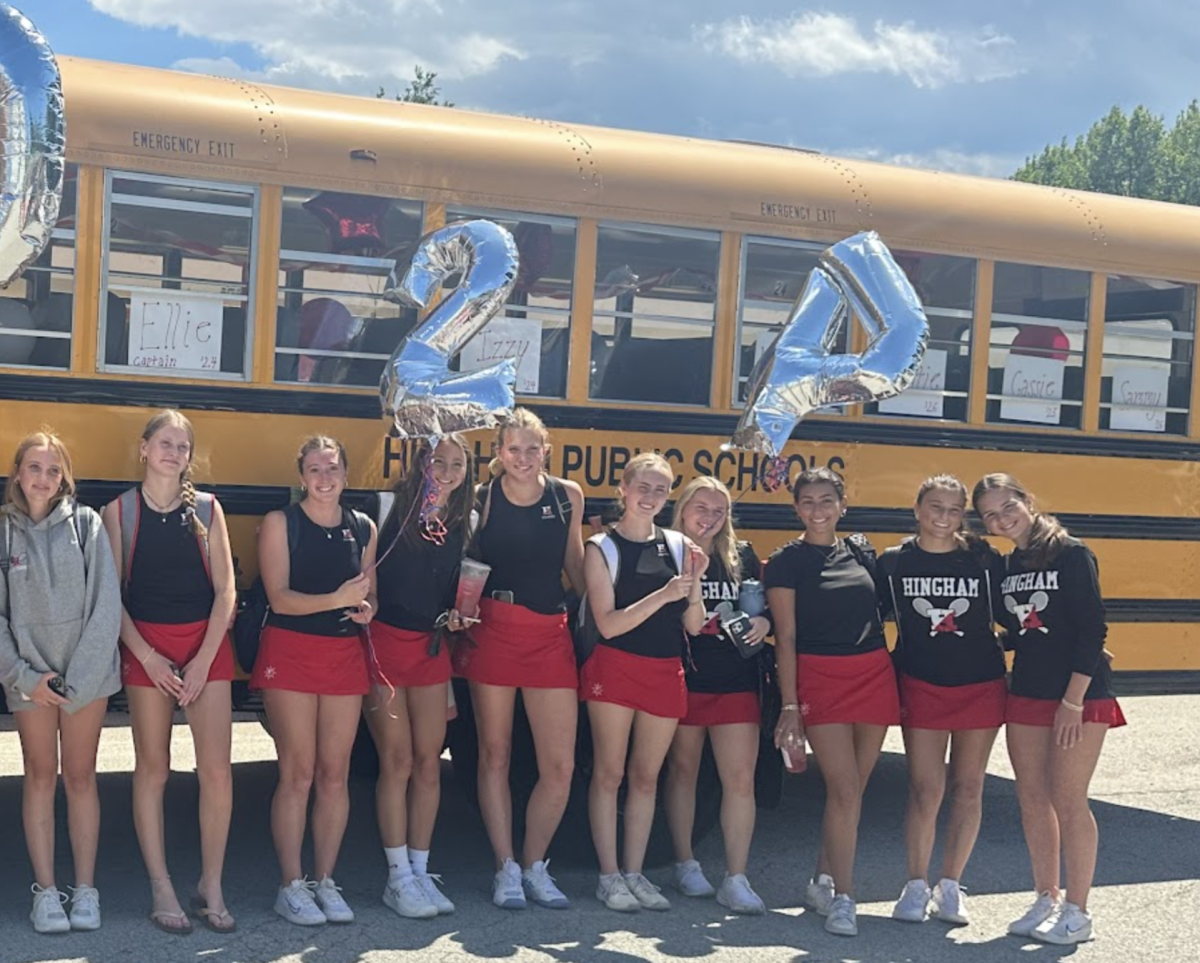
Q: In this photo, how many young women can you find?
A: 10